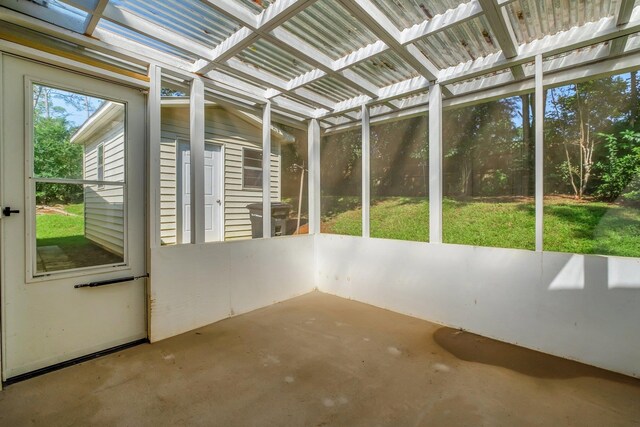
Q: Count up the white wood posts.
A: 7